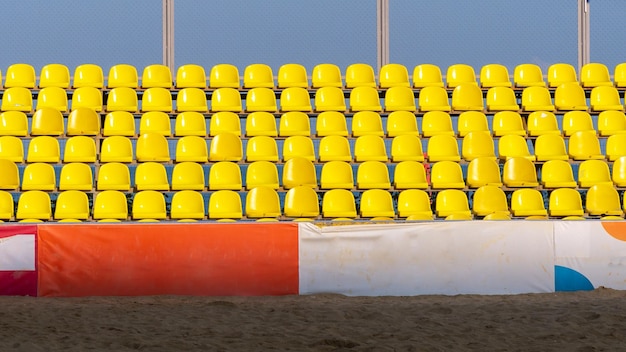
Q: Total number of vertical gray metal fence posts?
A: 3